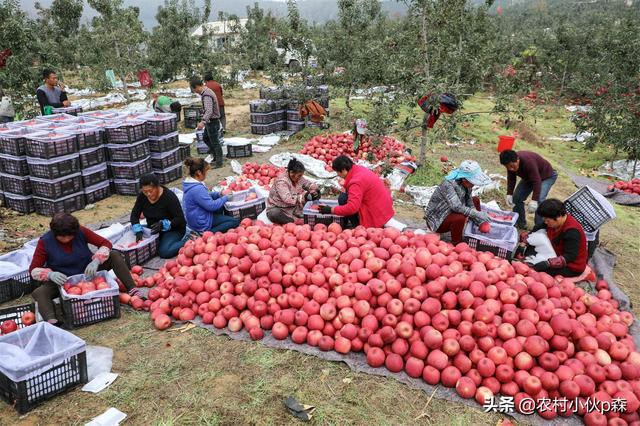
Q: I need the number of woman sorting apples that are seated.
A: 7